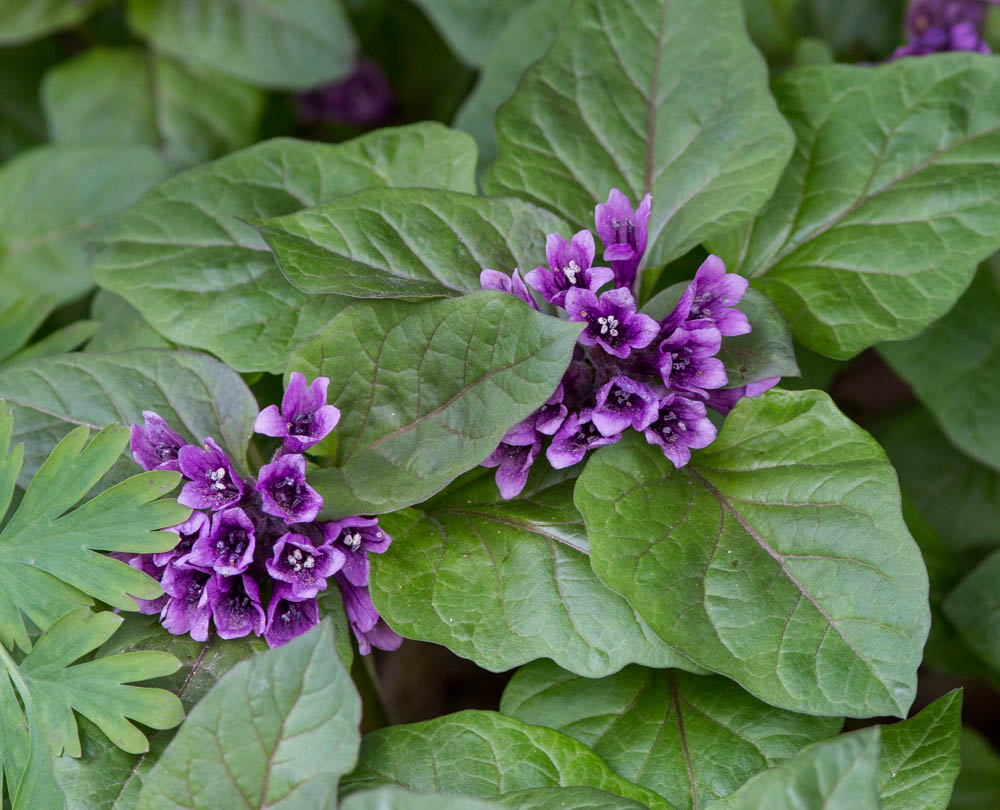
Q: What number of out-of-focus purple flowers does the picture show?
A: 2